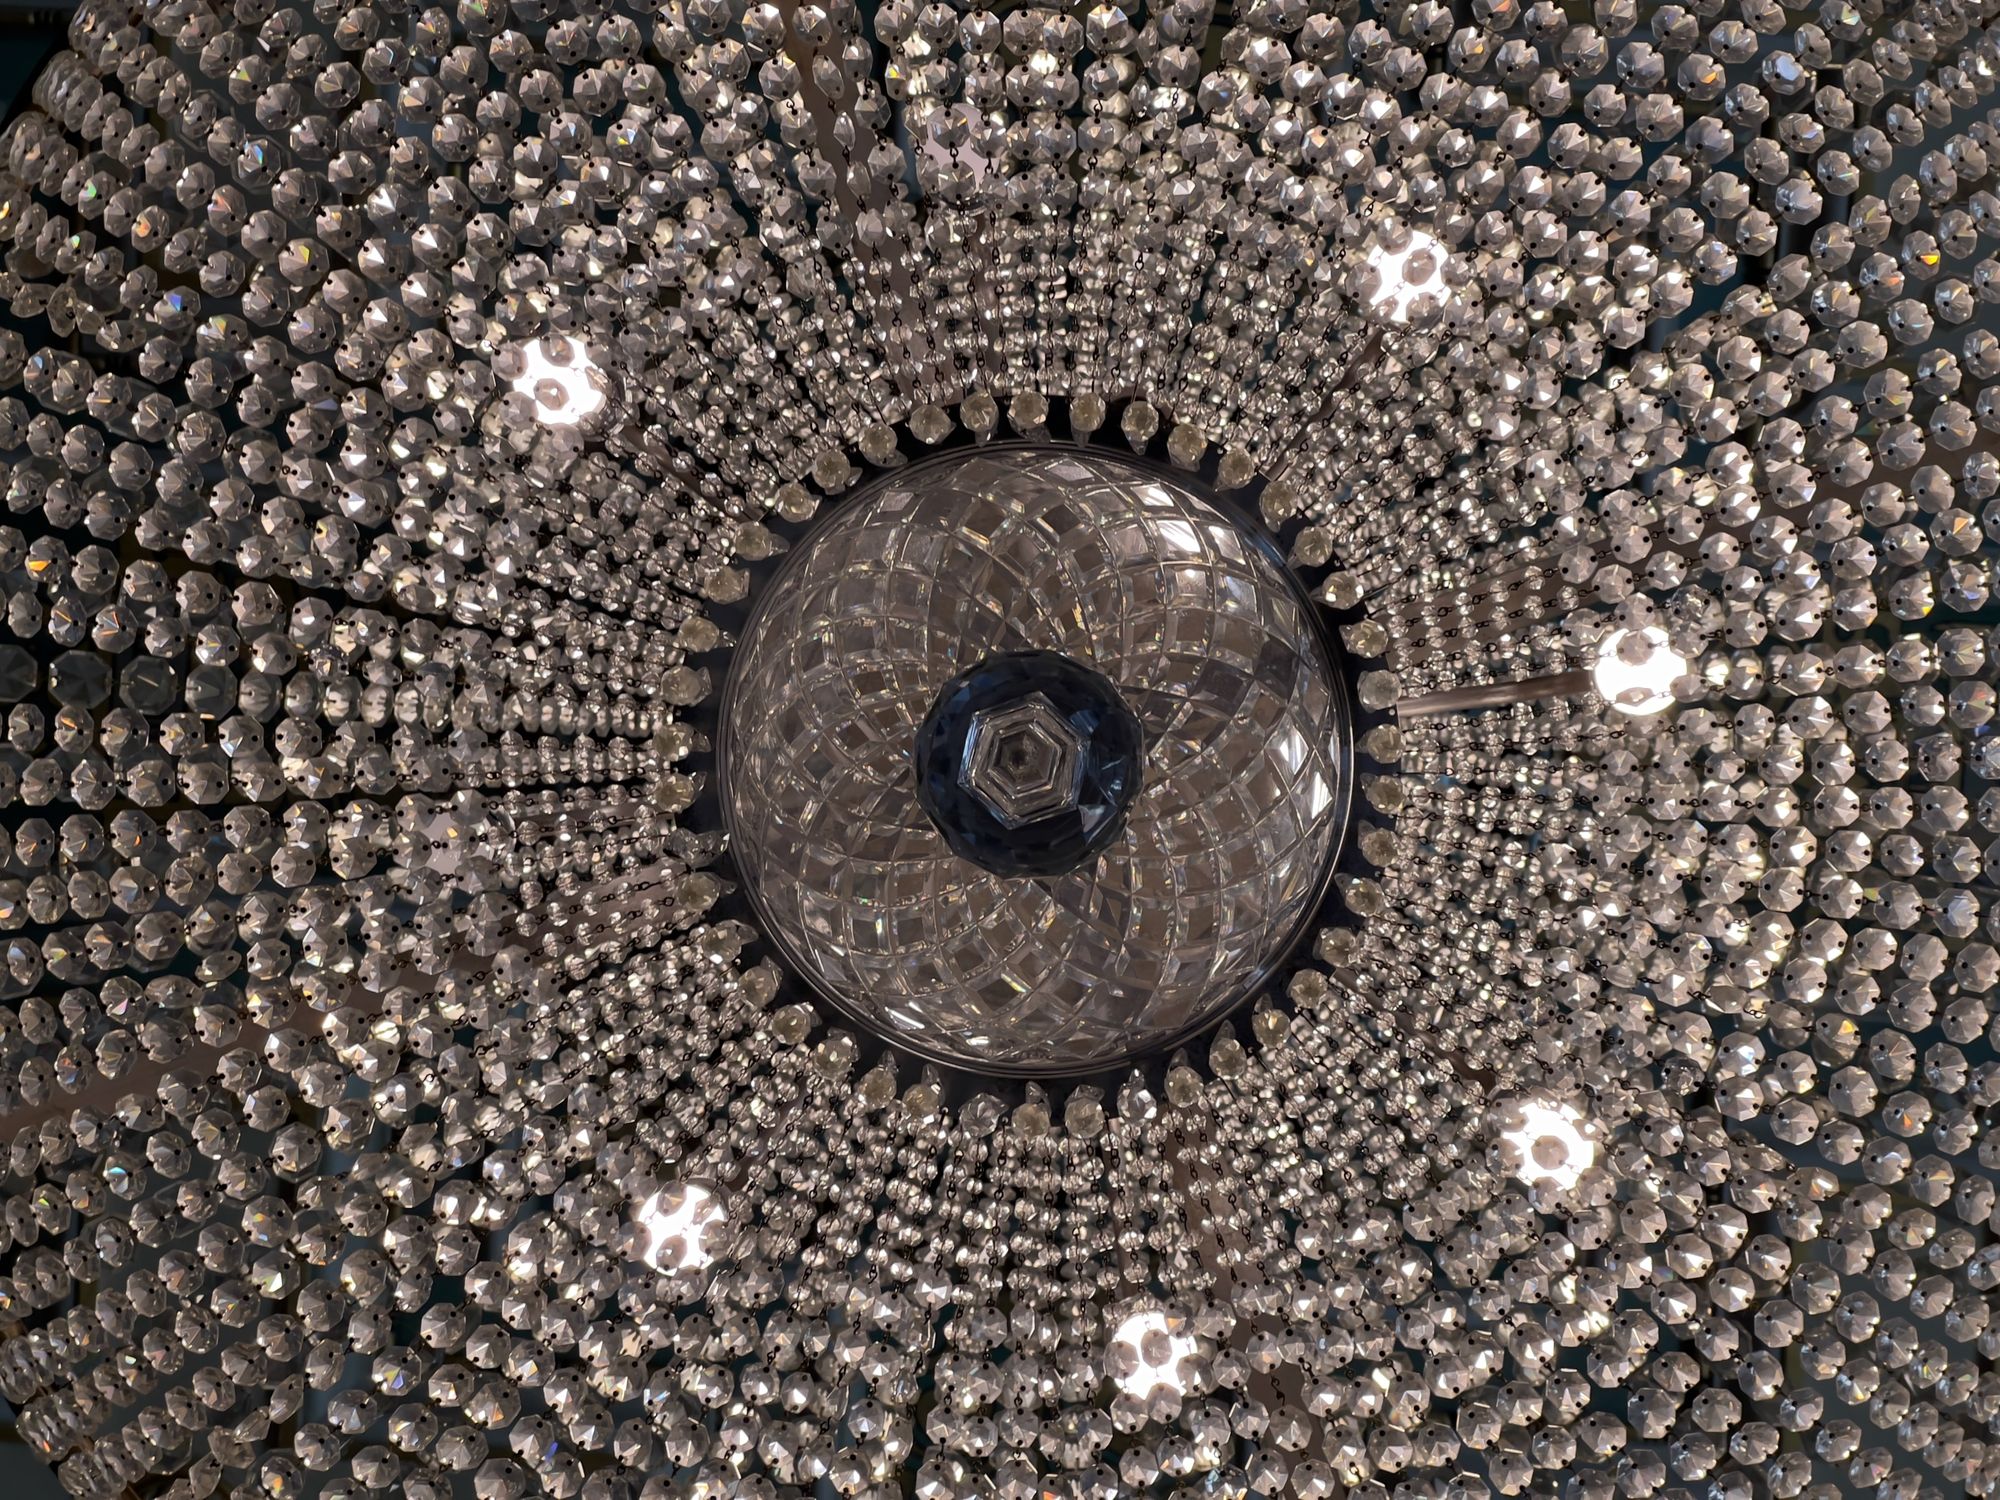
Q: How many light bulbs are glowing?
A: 6